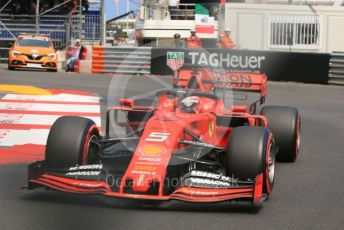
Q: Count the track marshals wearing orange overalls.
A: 2